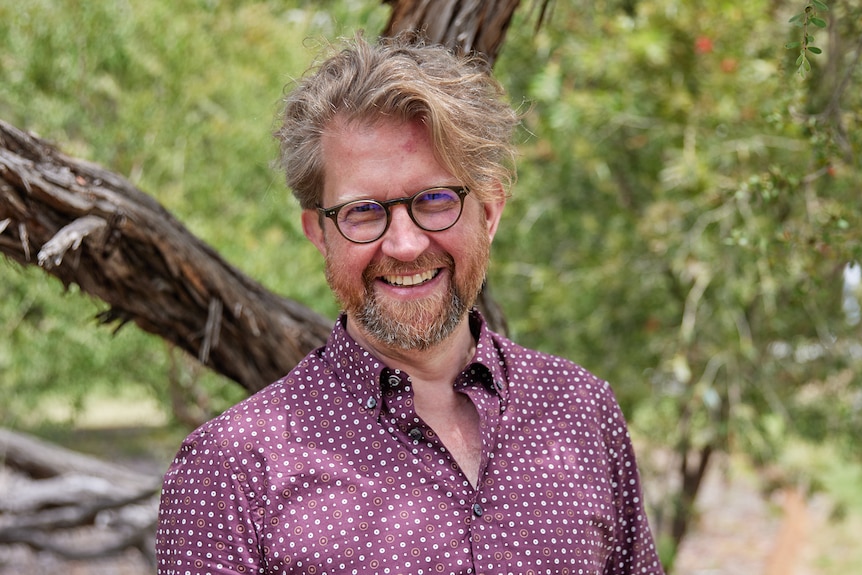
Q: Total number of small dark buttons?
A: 5